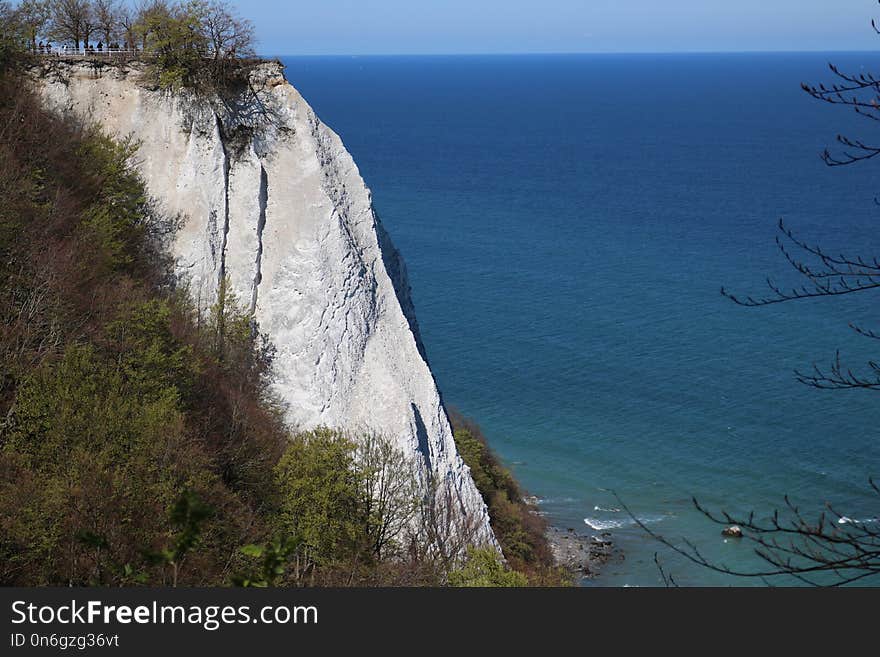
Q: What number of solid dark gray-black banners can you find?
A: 1